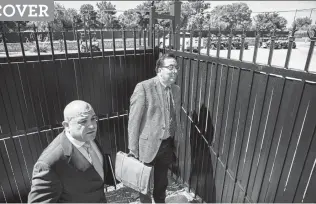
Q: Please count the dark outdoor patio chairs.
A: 0